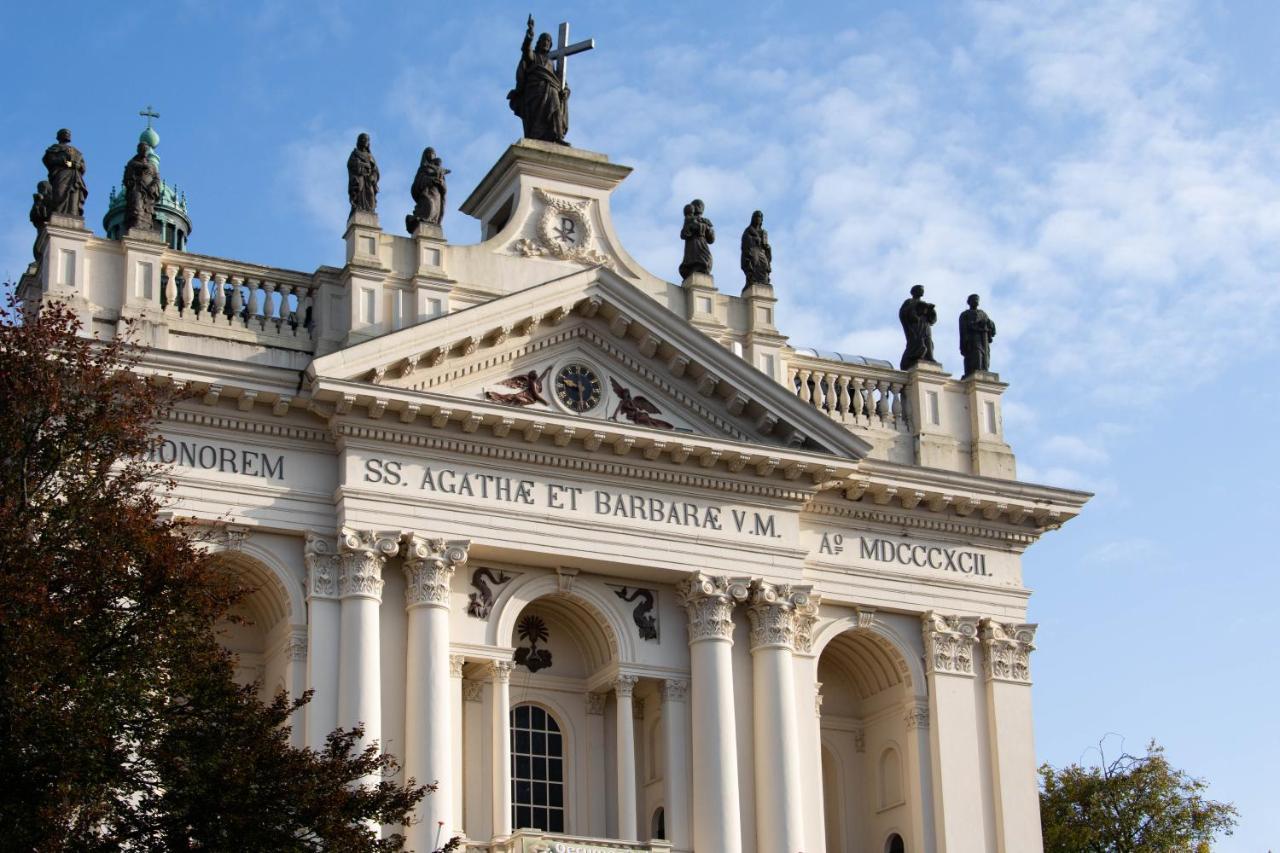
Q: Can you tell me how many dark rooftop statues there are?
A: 10